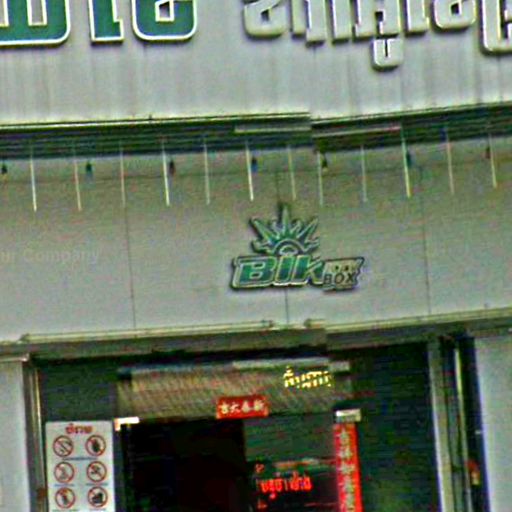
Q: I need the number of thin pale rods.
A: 12